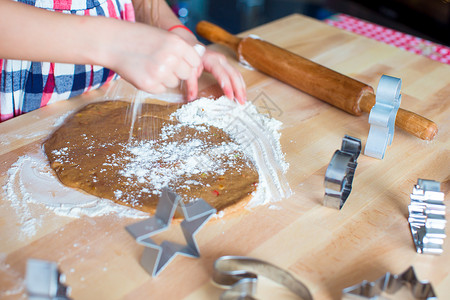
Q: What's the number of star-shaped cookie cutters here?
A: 1